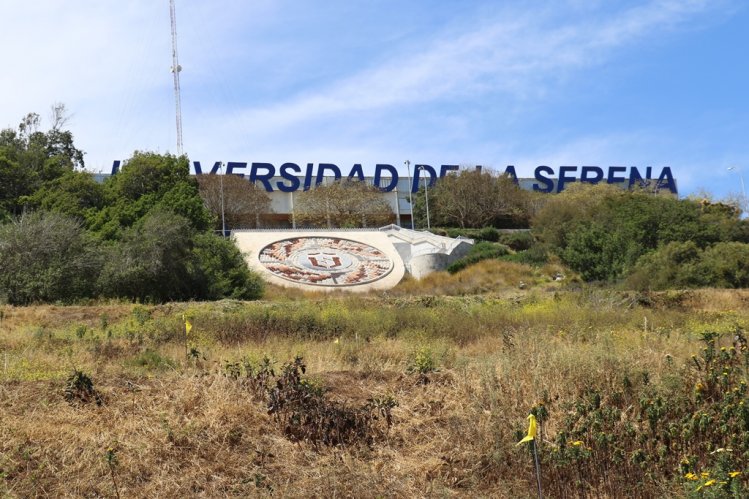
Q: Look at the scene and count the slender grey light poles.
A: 4